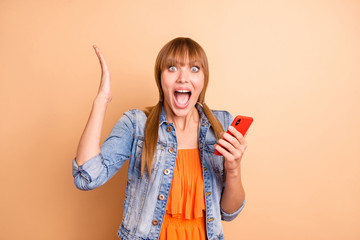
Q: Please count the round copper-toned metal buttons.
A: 5